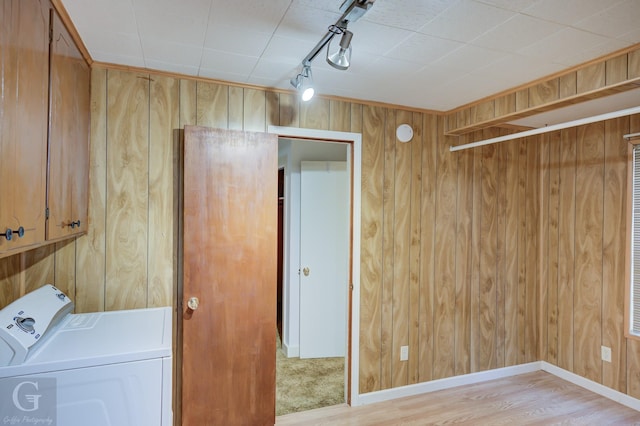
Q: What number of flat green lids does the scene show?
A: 0